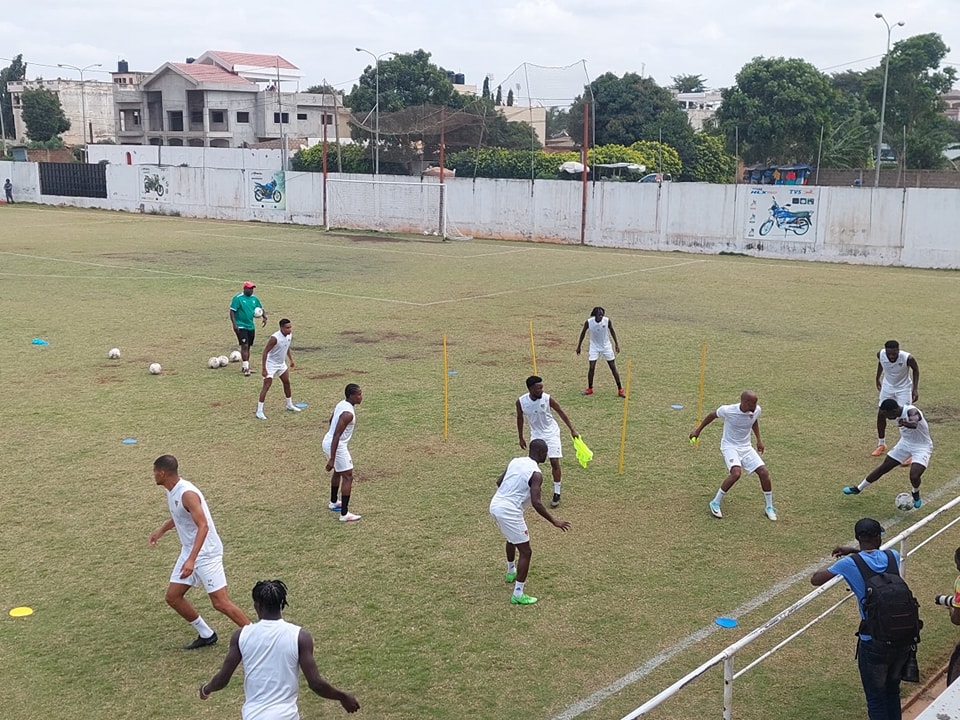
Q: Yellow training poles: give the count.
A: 4